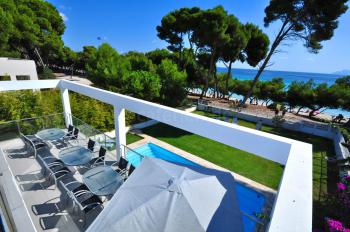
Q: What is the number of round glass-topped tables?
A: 3